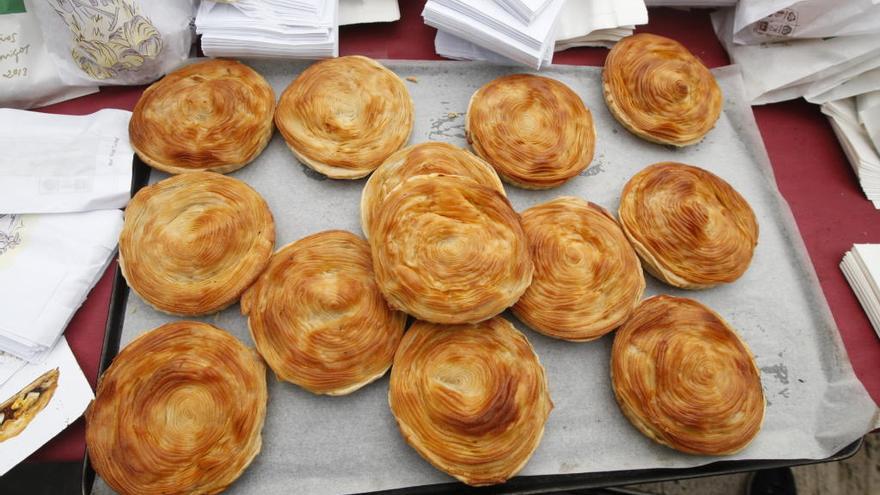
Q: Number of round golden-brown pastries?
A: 13